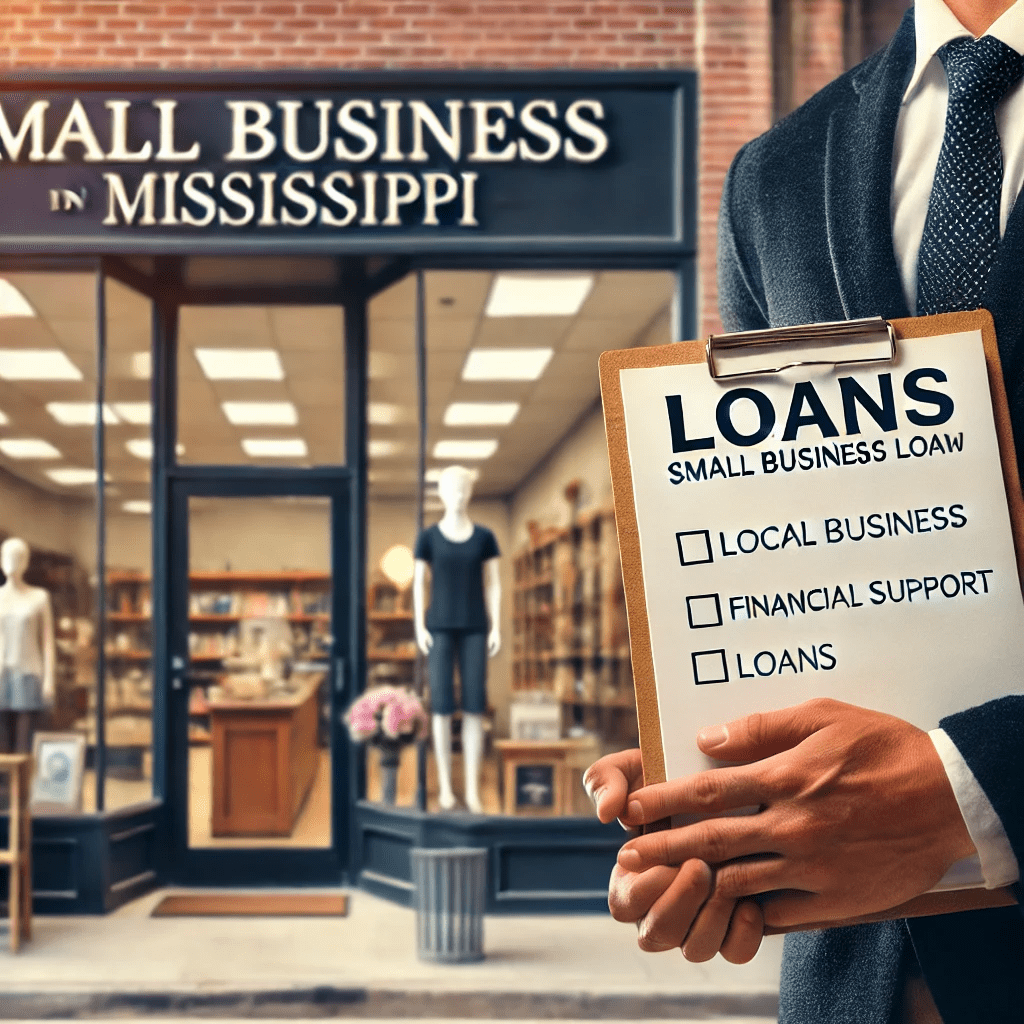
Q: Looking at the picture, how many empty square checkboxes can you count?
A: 3